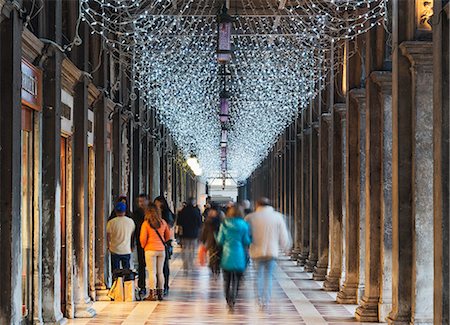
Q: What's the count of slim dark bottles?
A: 0